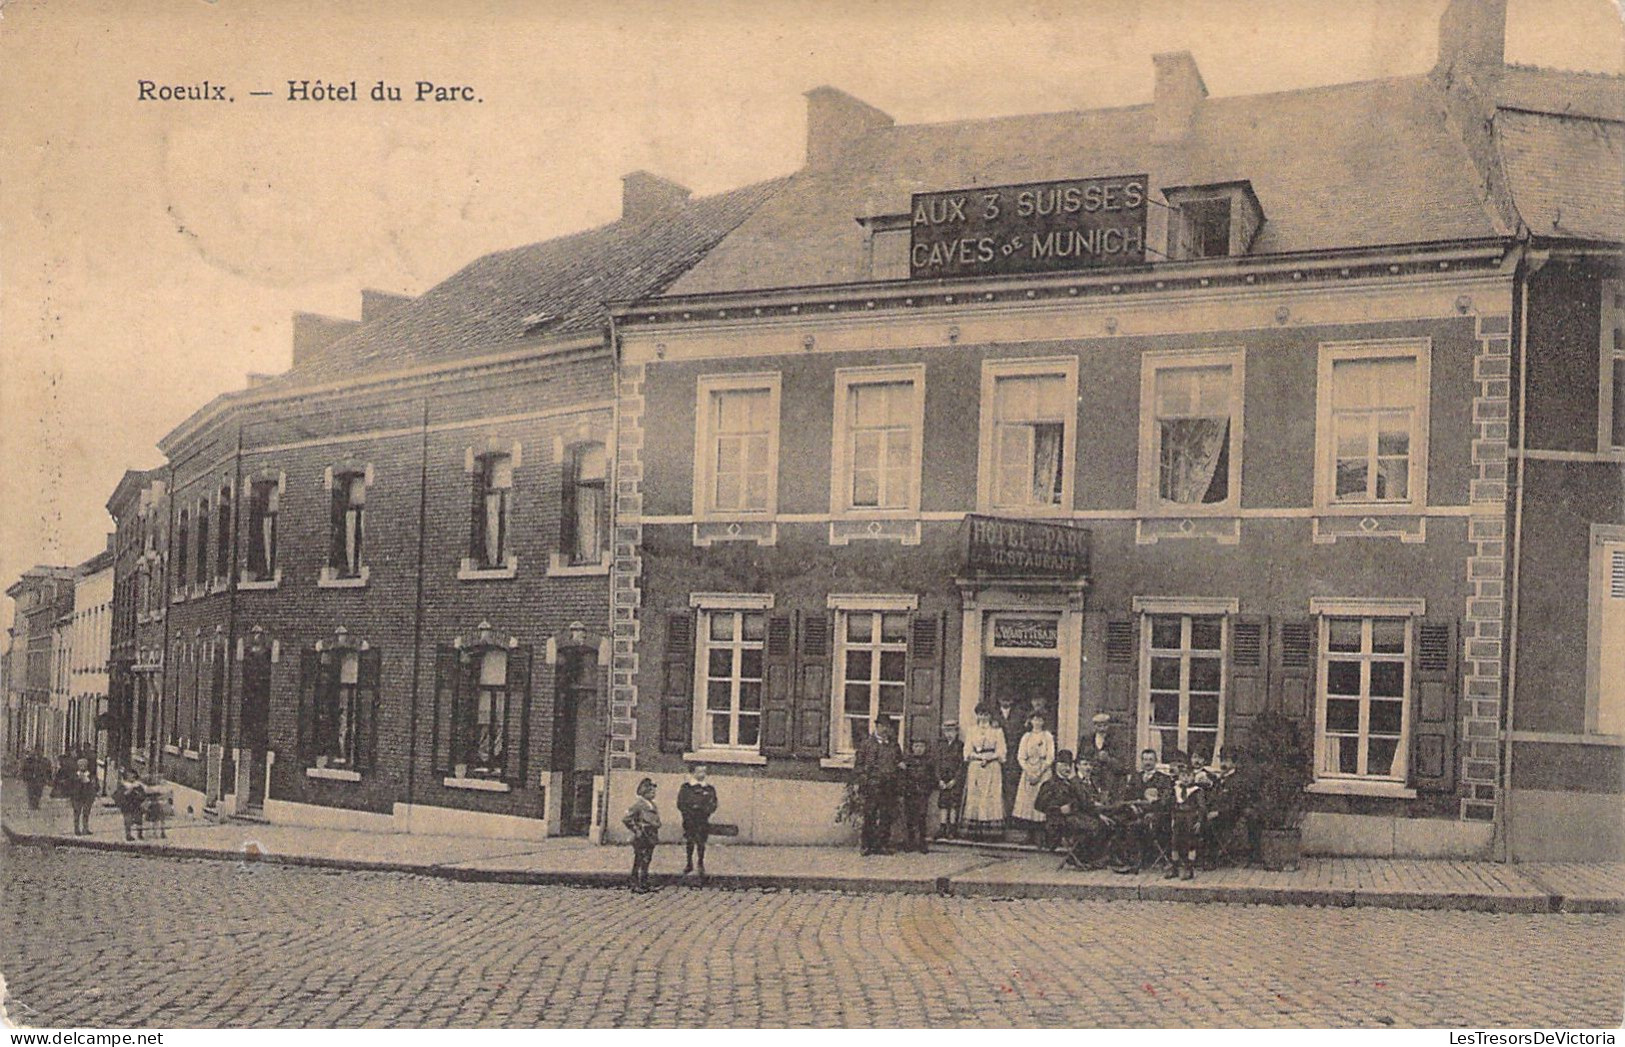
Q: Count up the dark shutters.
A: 12